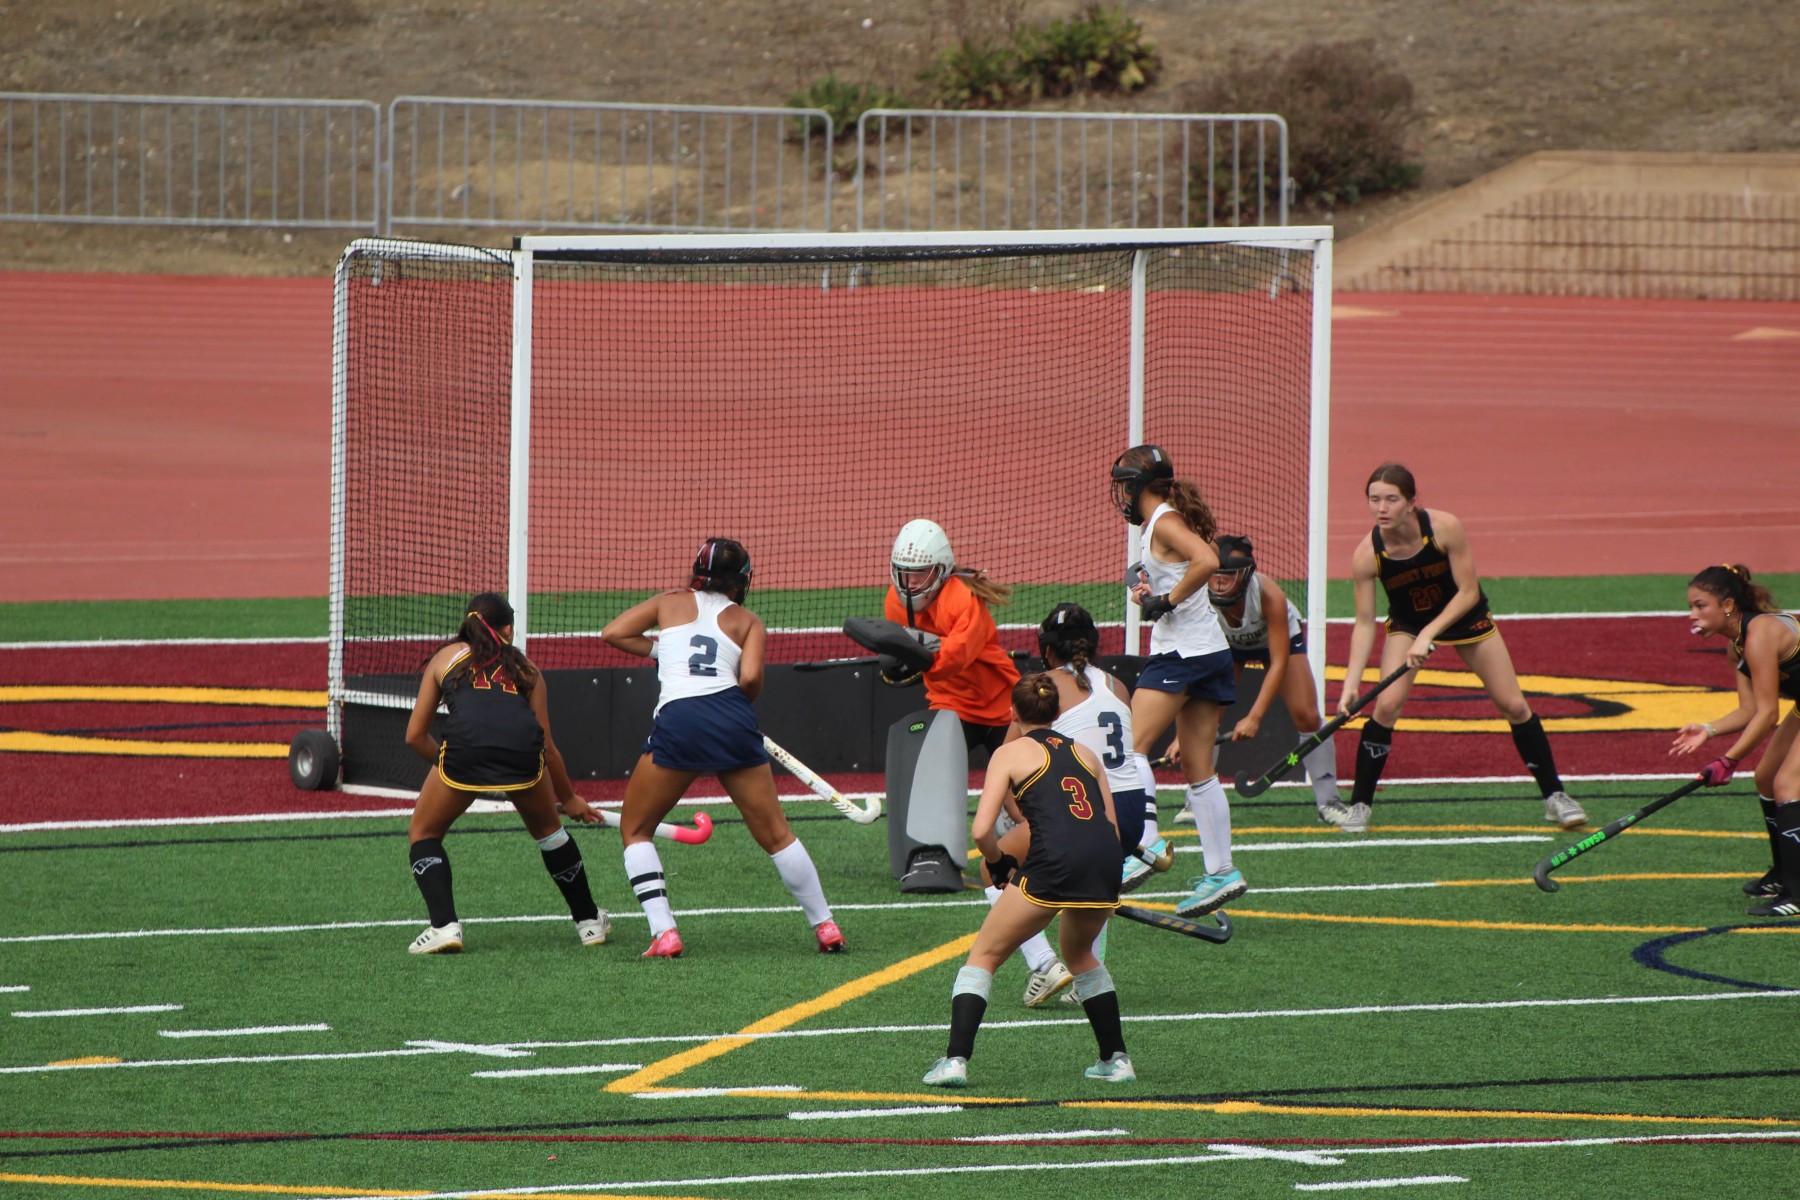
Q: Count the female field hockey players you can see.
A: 9